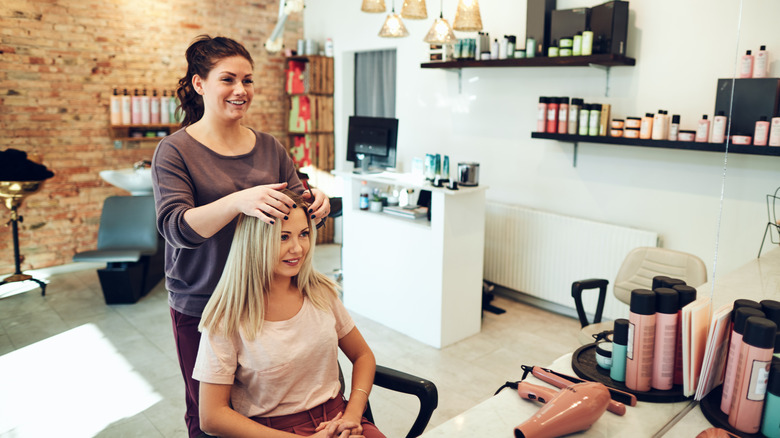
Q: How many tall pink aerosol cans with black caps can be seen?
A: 4